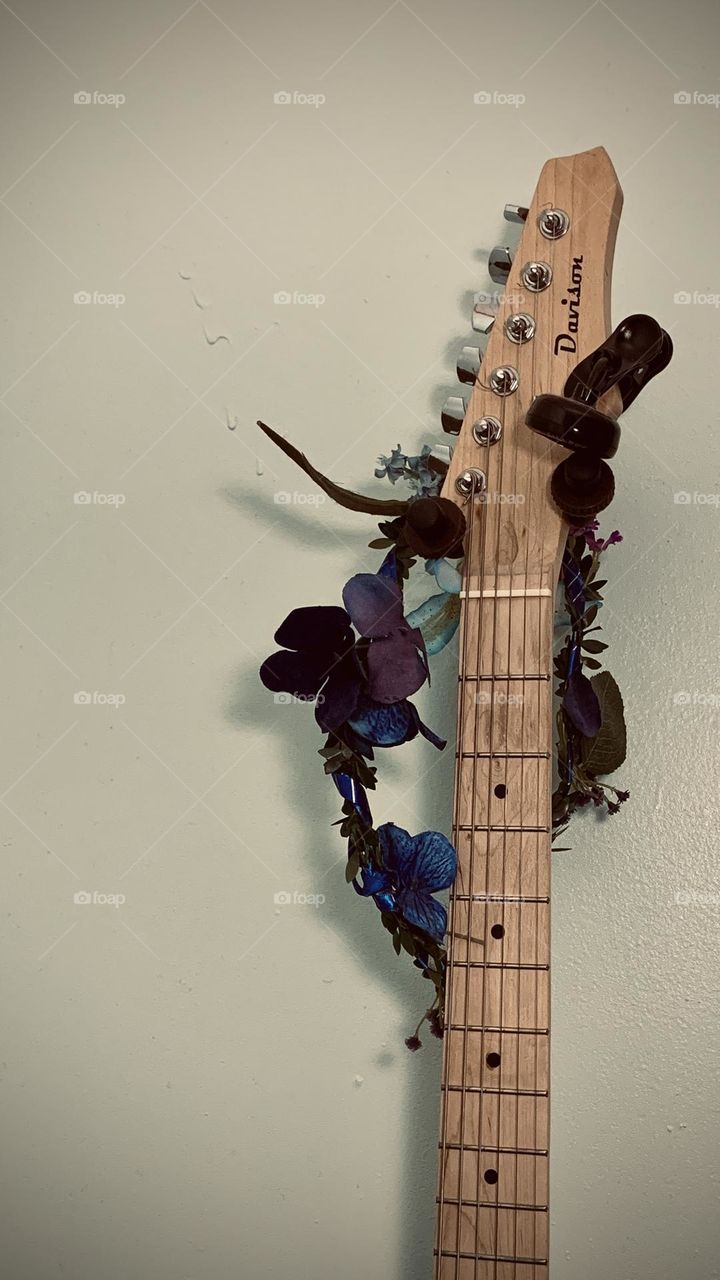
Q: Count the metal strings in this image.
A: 6